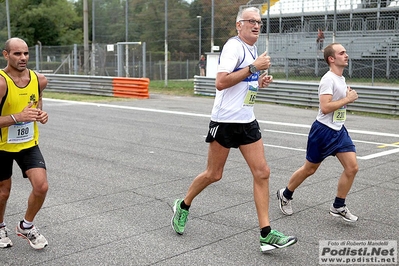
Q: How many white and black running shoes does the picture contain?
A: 4